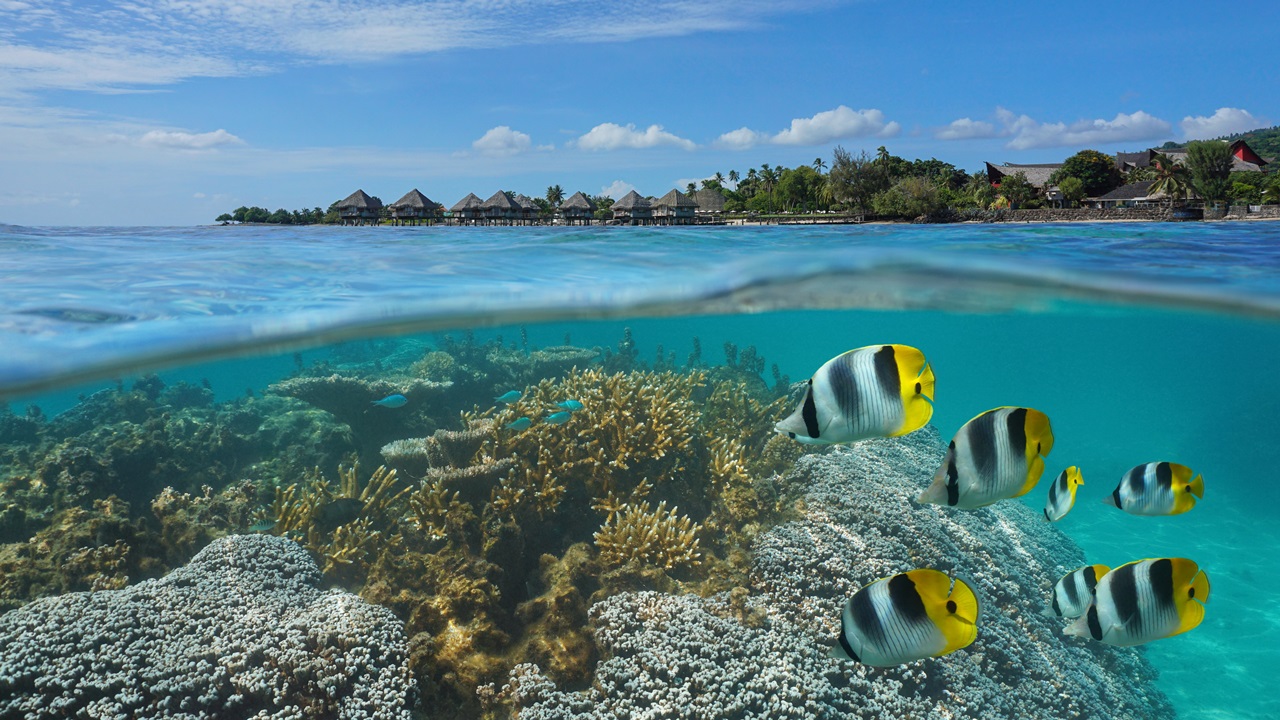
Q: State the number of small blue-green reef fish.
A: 5